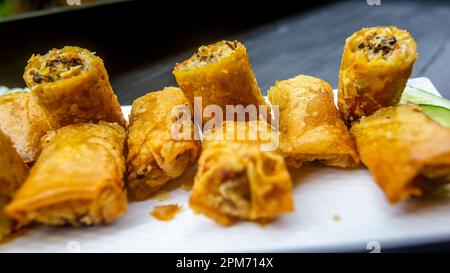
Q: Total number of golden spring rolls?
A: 10